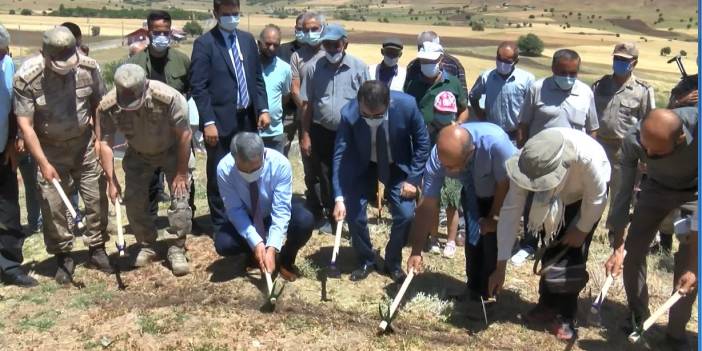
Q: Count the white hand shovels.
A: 7